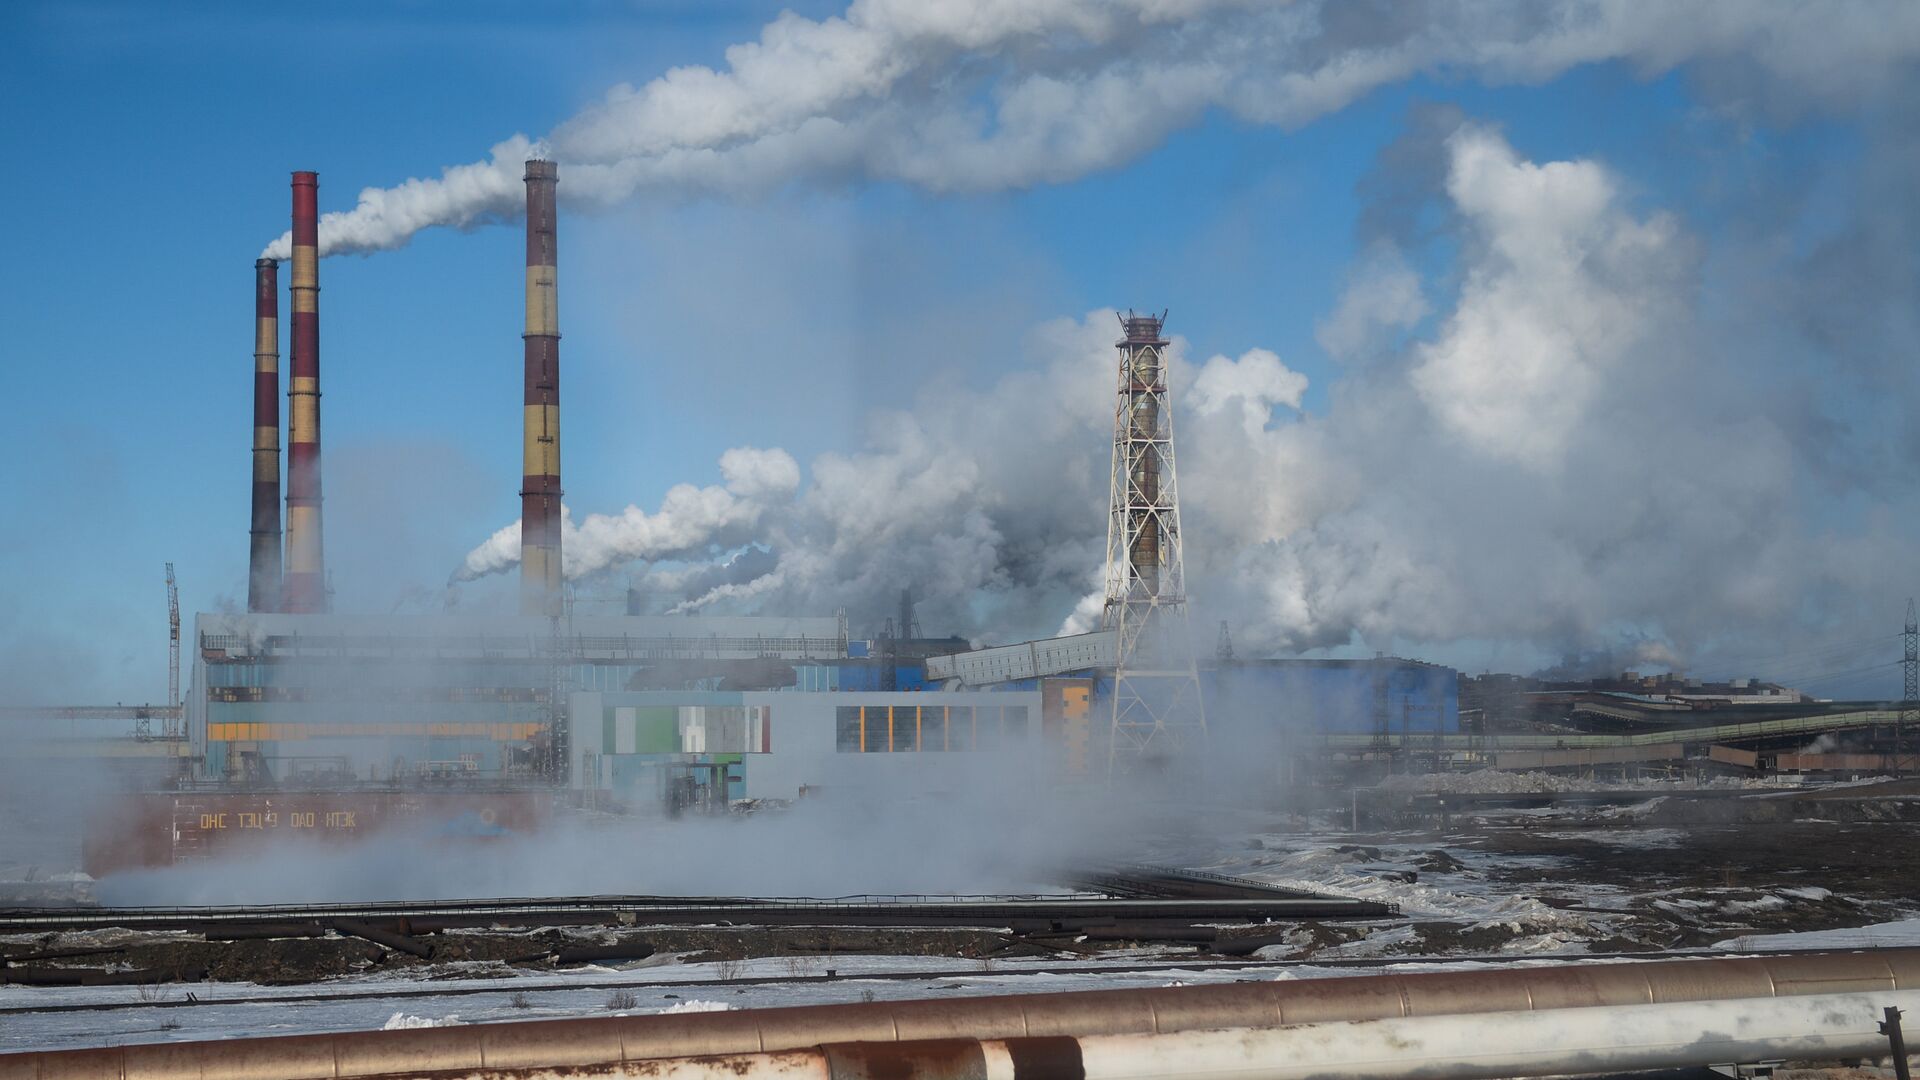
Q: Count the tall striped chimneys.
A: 3